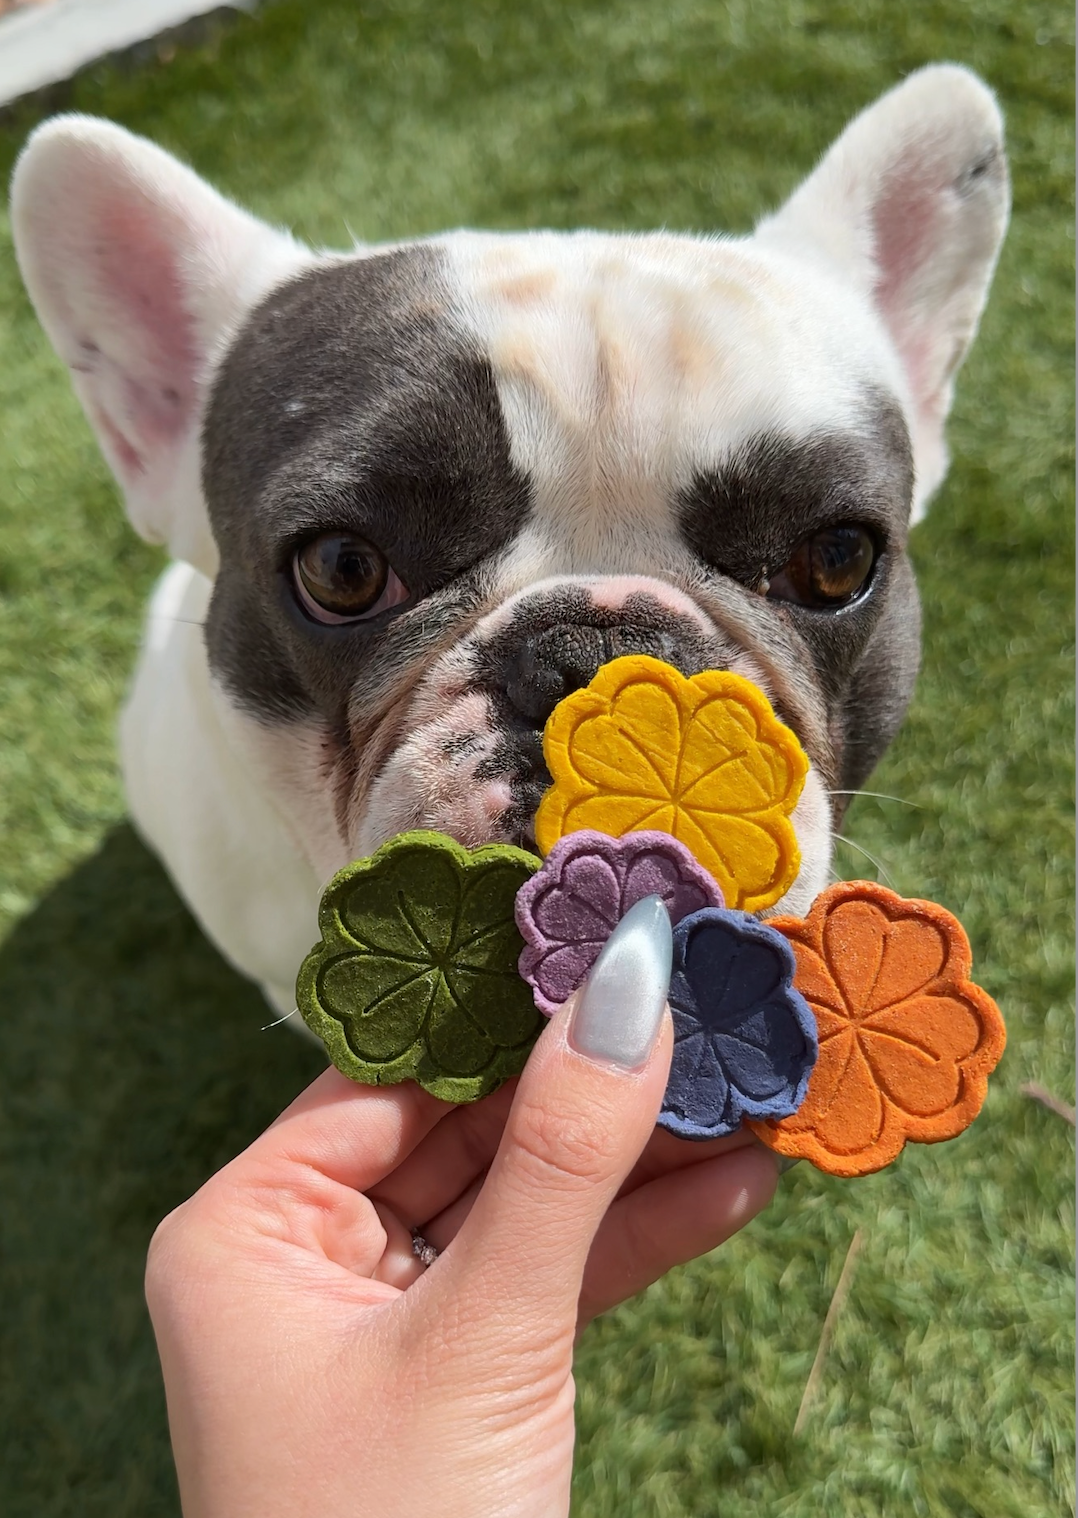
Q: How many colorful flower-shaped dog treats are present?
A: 5